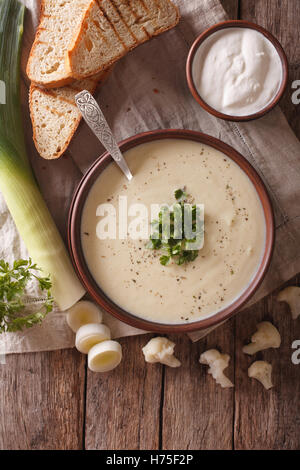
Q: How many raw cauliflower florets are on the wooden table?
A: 5